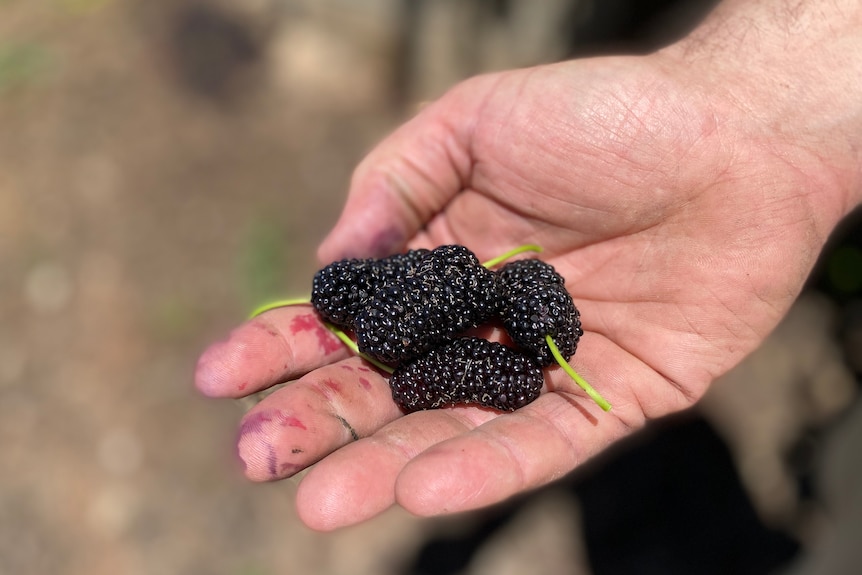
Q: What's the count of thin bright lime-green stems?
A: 4